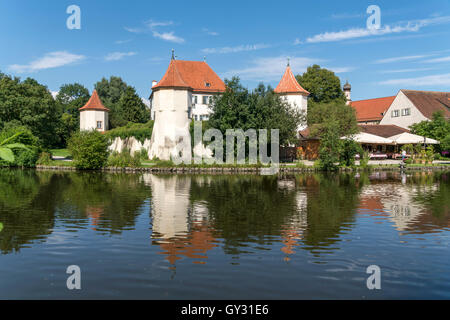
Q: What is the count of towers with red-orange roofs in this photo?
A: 3